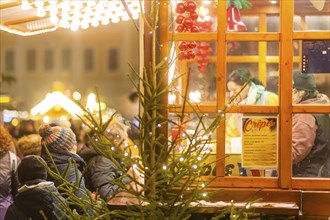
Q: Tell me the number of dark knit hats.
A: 2